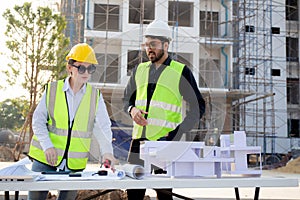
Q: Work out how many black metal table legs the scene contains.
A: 4